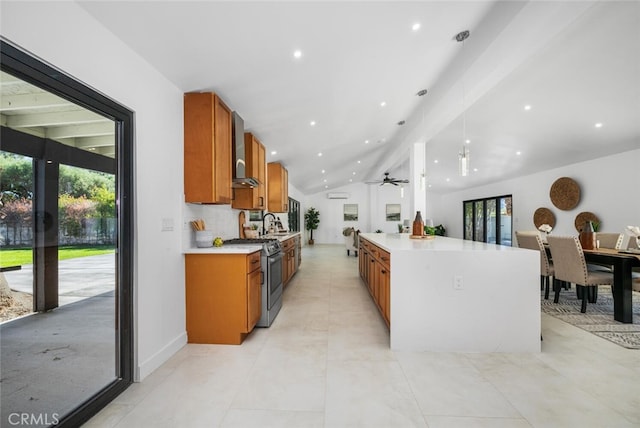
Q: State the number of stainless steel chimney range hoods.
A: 1